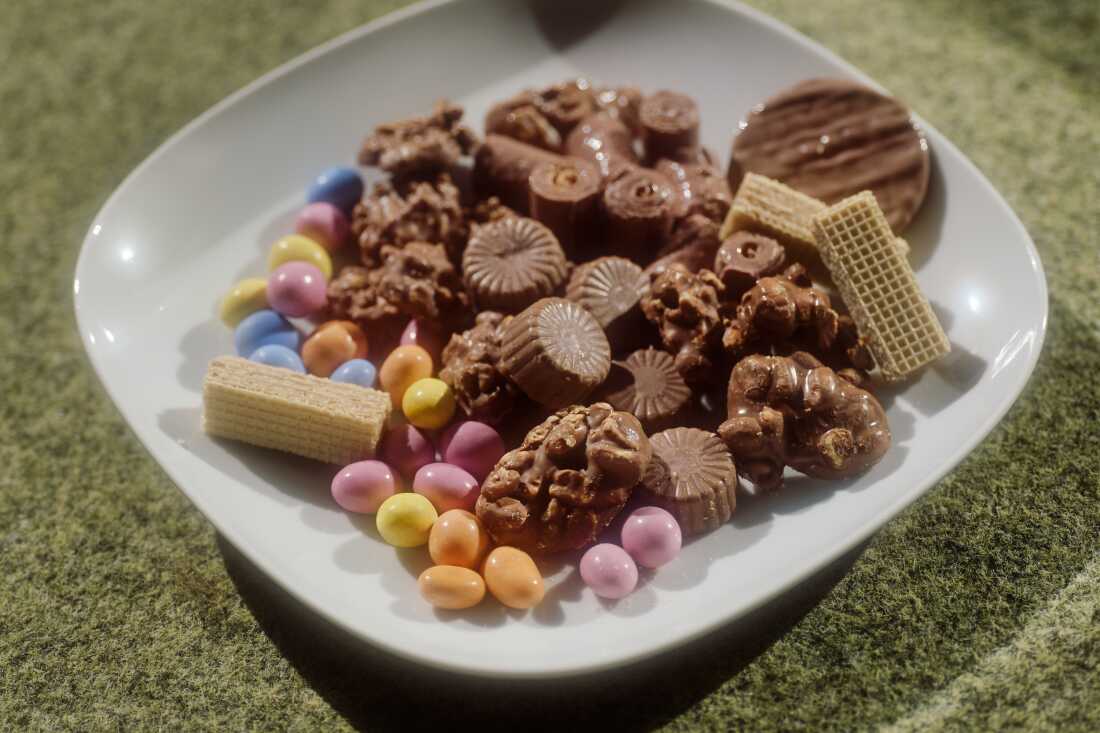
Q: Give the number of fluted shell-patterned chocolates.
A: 5